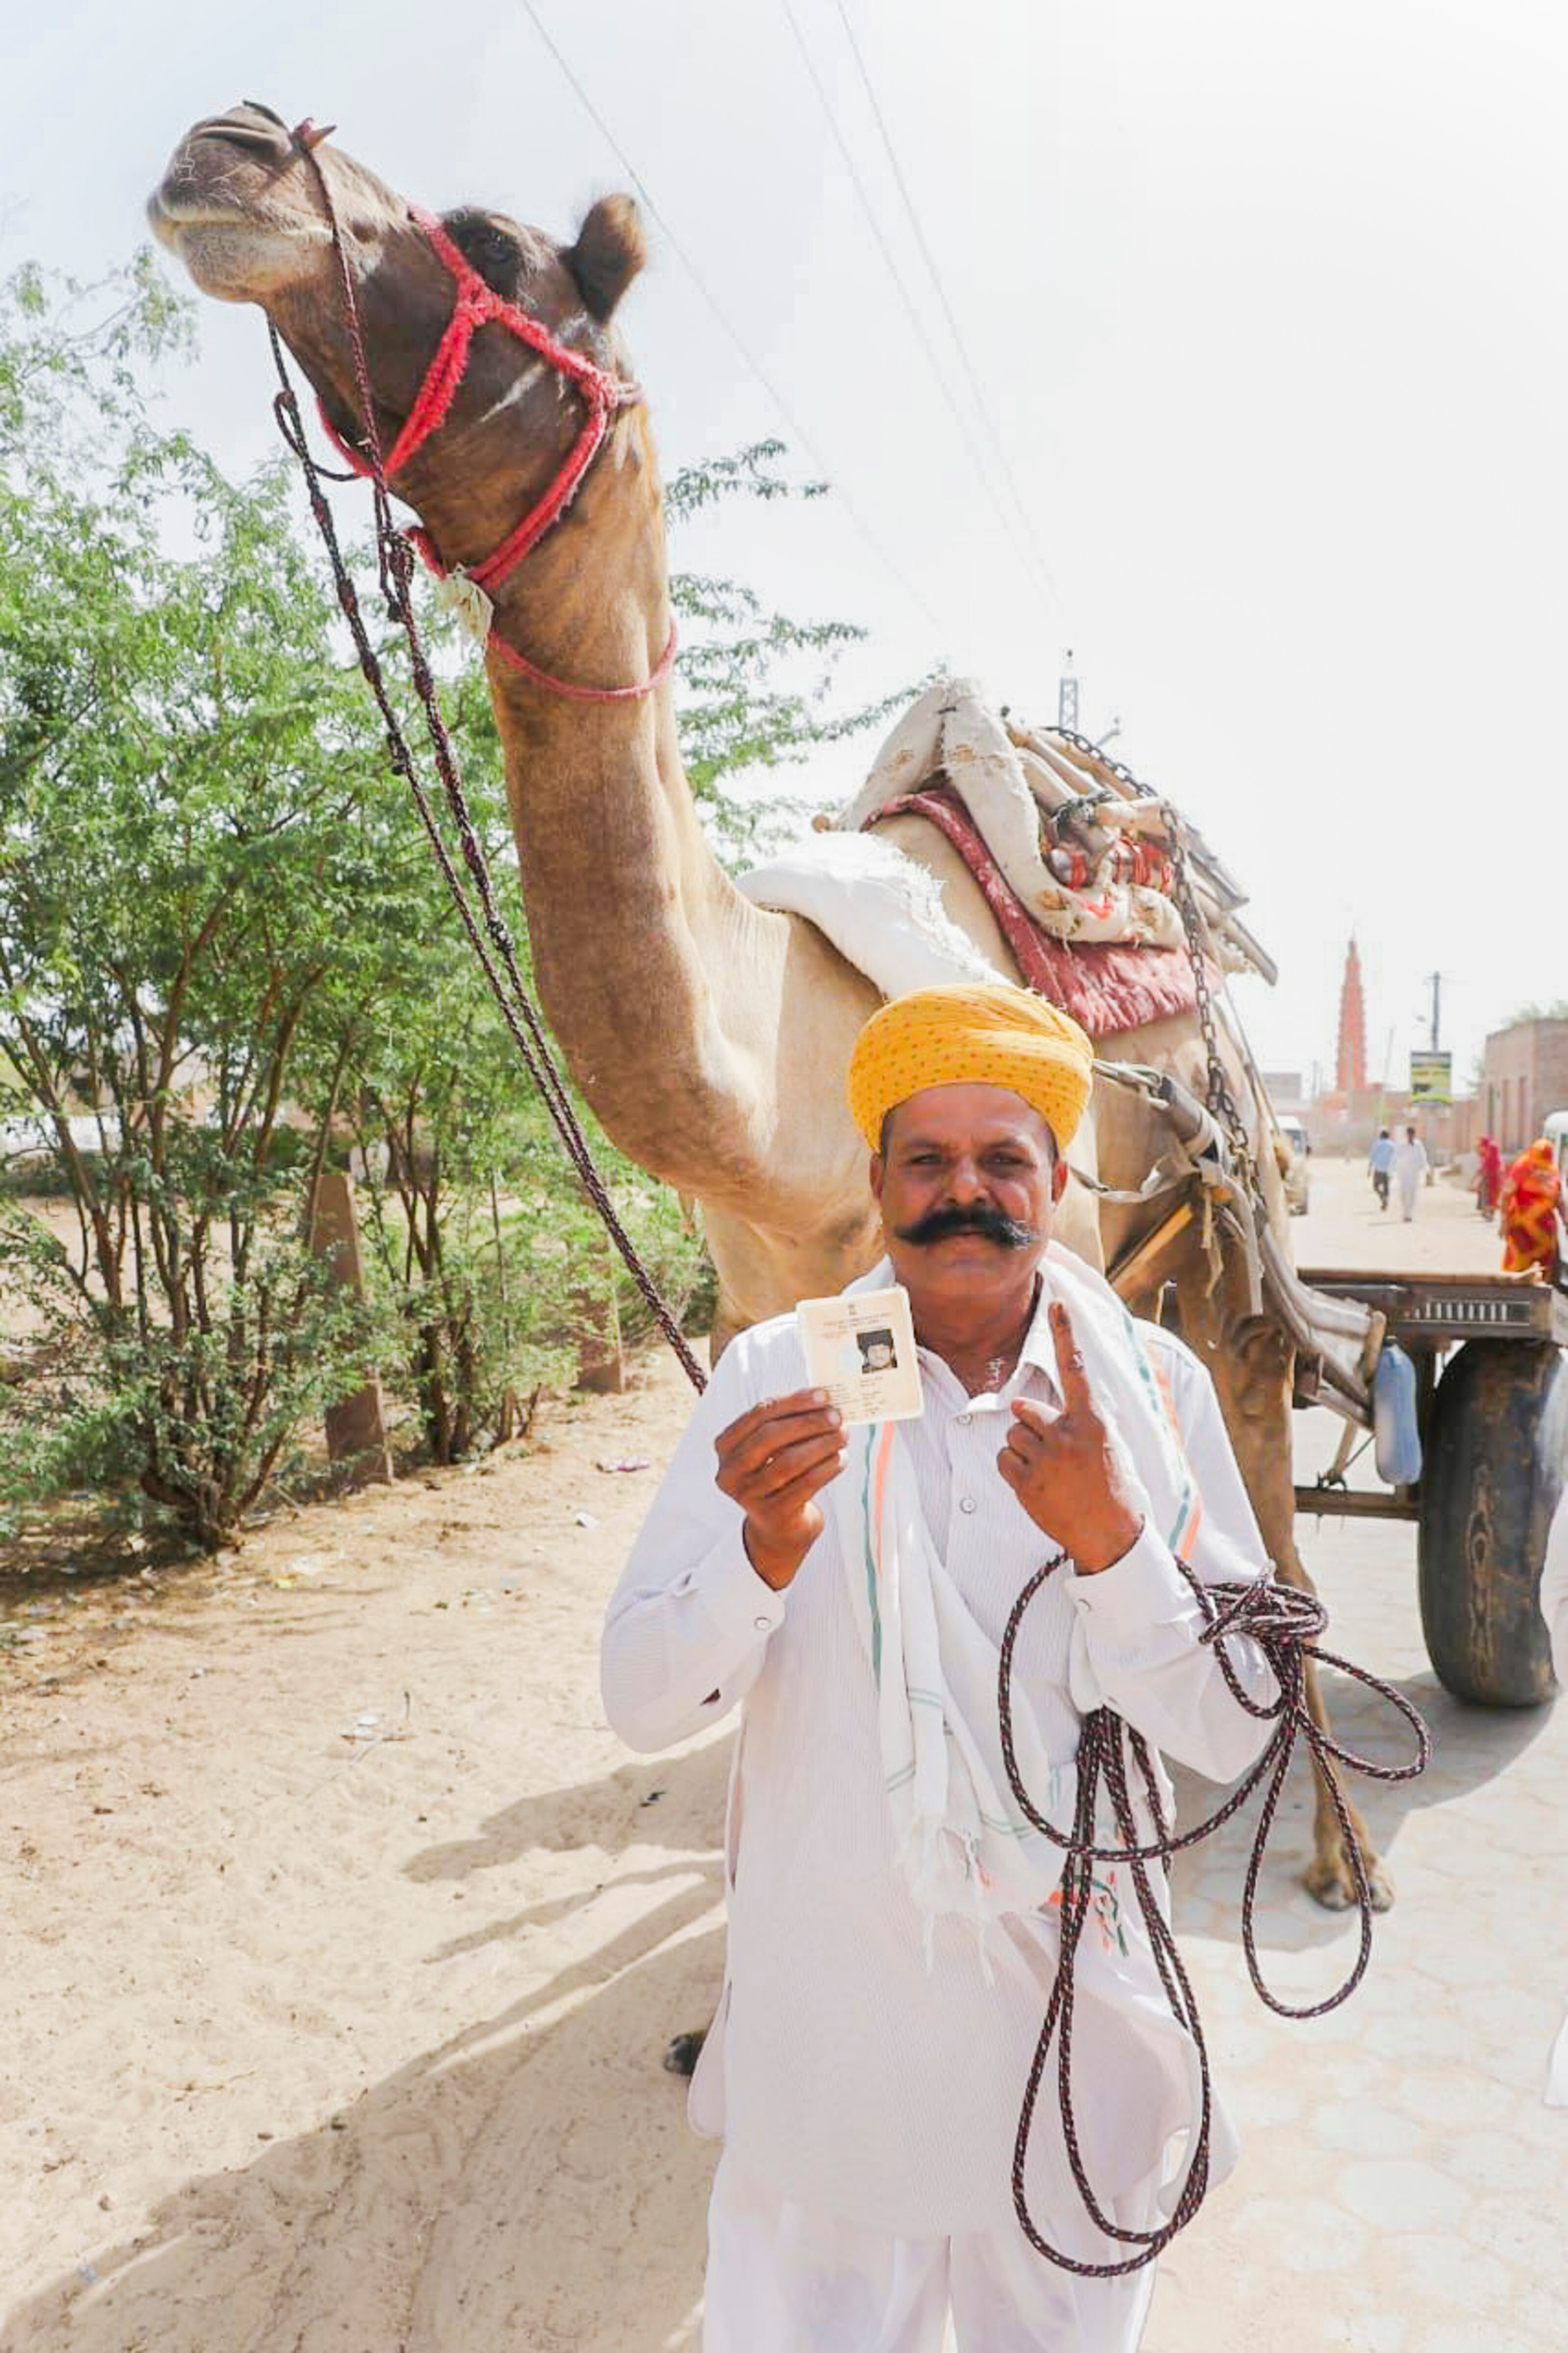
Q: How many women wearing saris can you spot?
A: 2